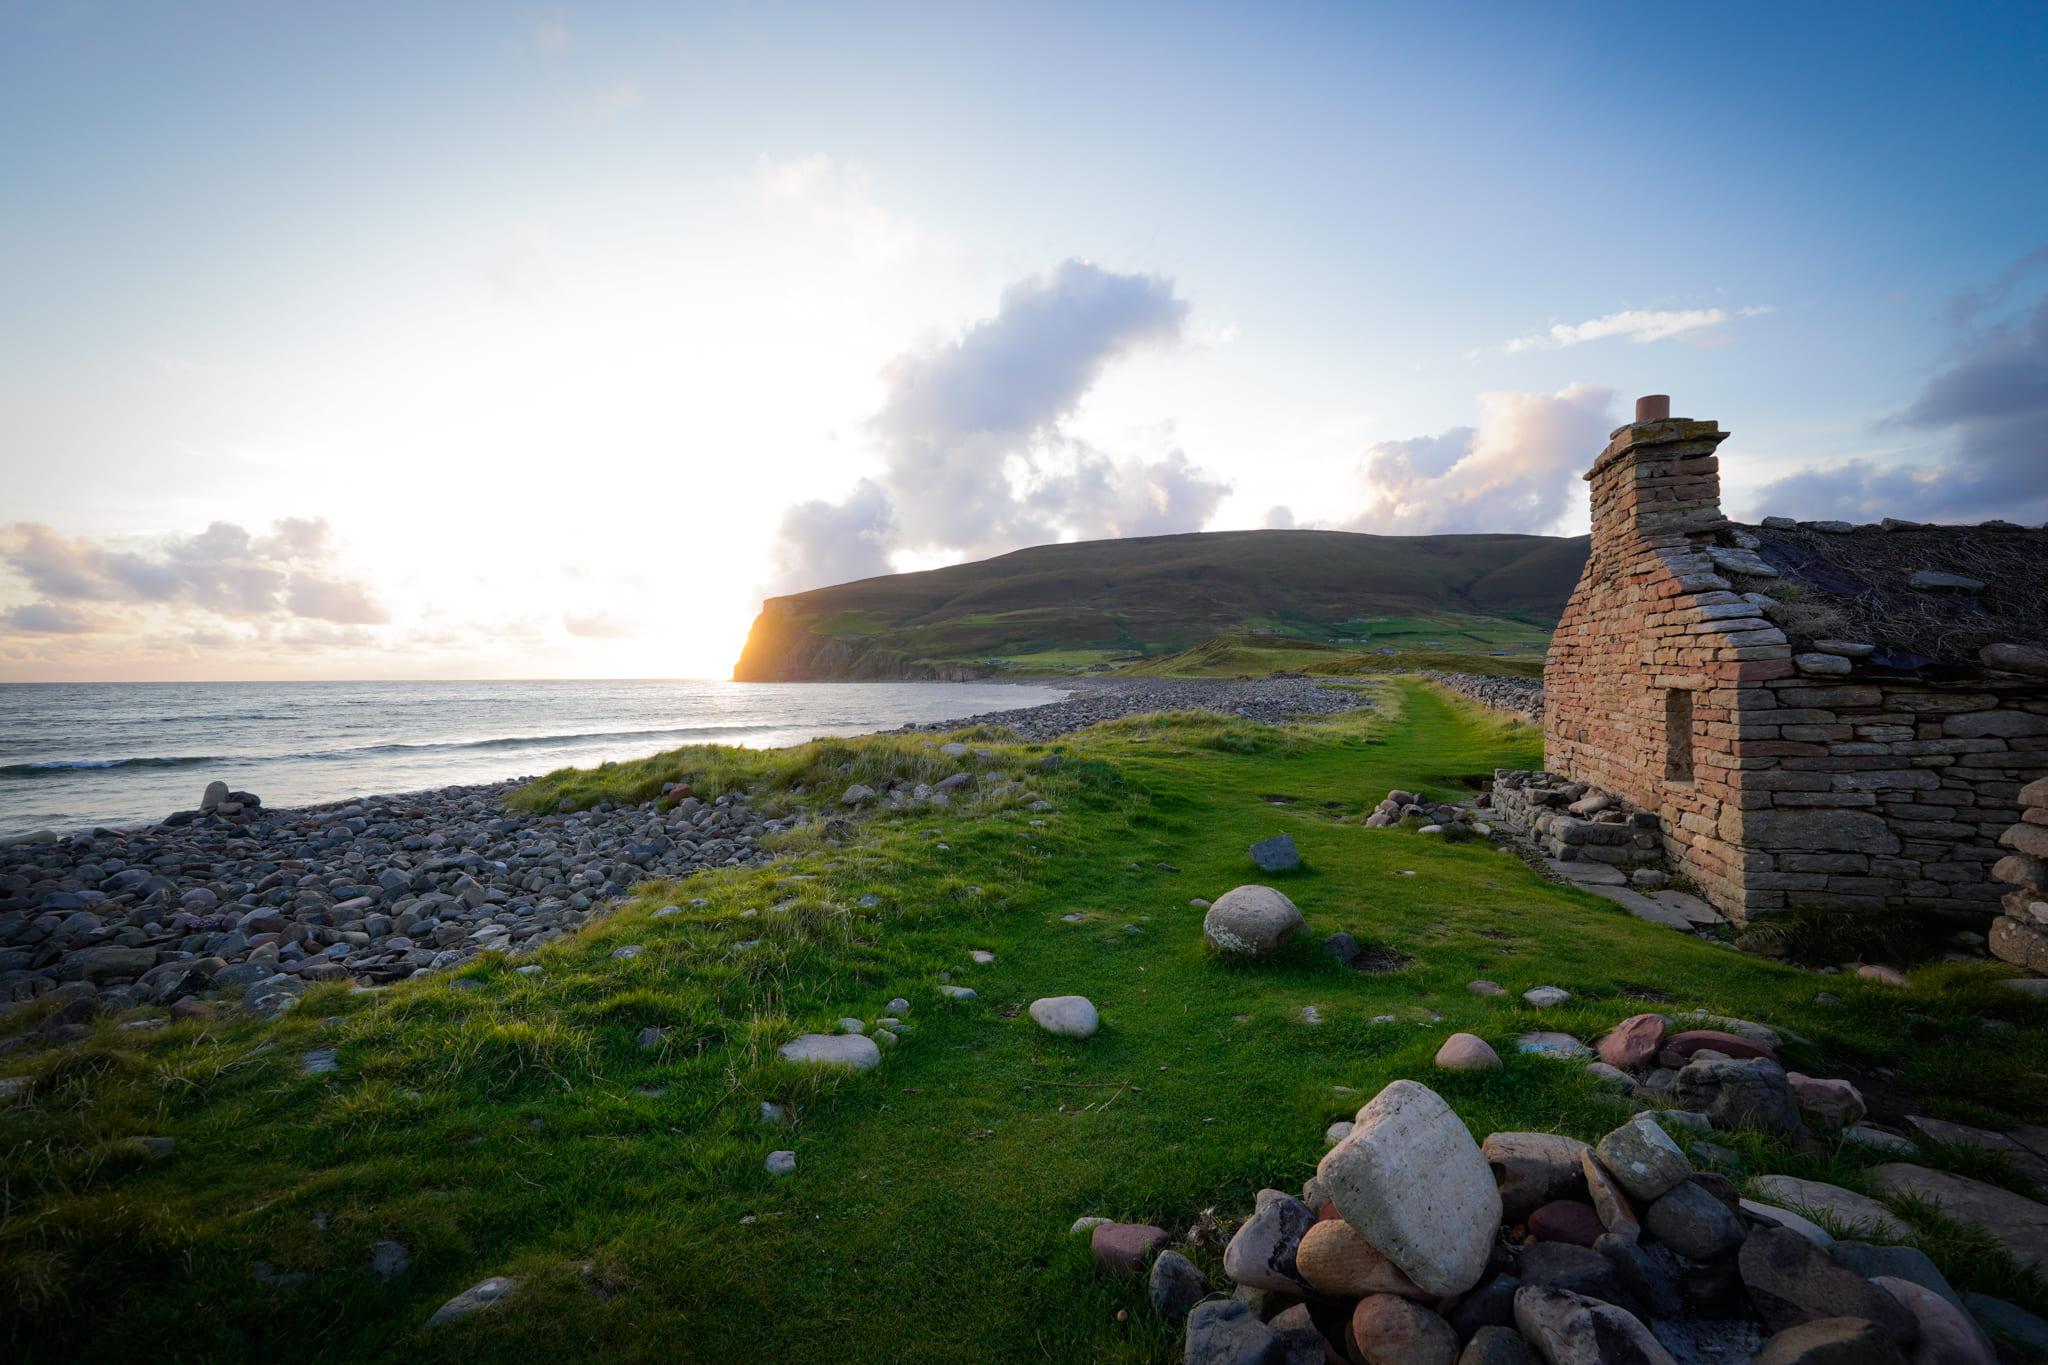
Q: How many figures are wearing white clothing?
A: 0